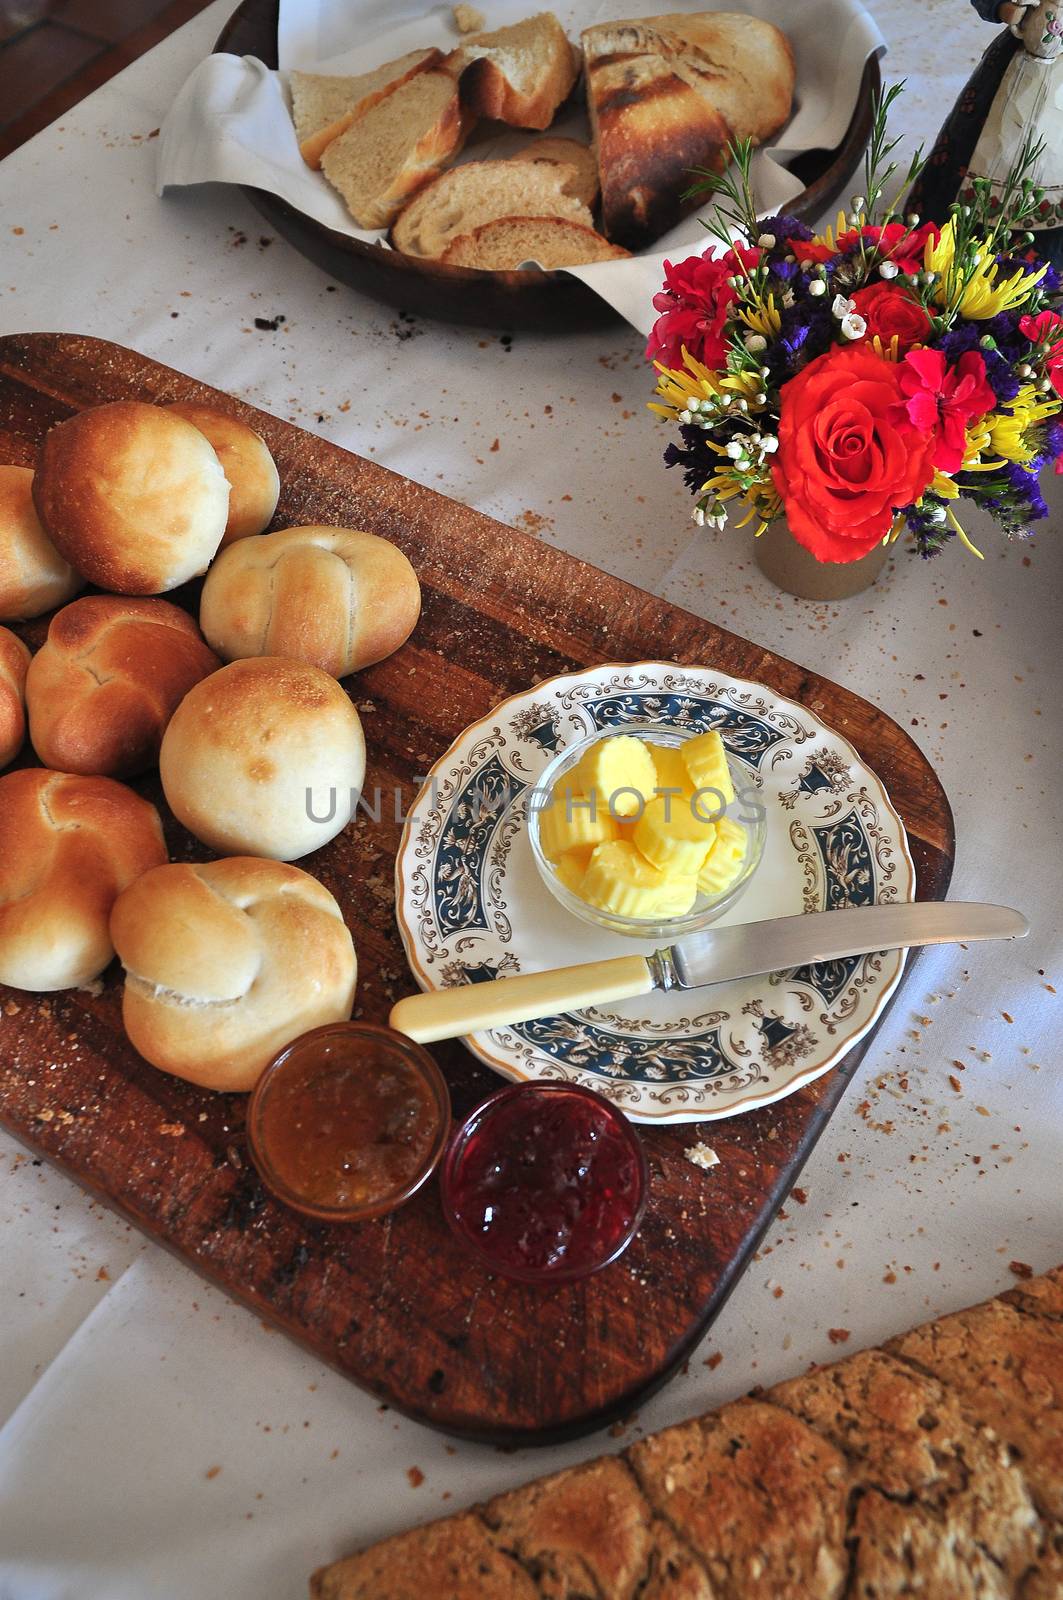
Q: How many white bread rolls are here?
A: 9